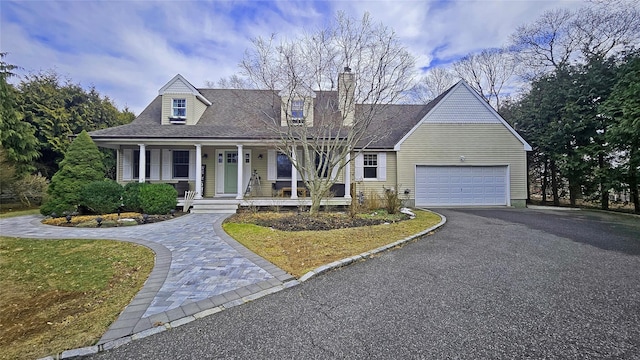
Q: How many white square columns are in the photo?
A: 5